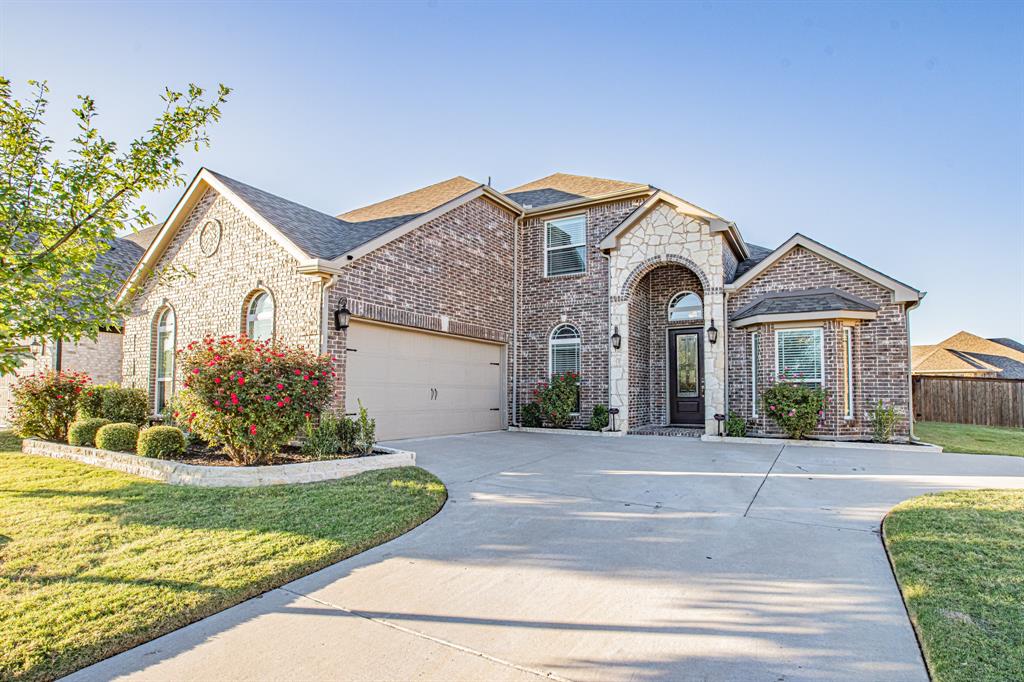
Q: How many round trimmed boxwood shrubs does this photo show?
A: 3